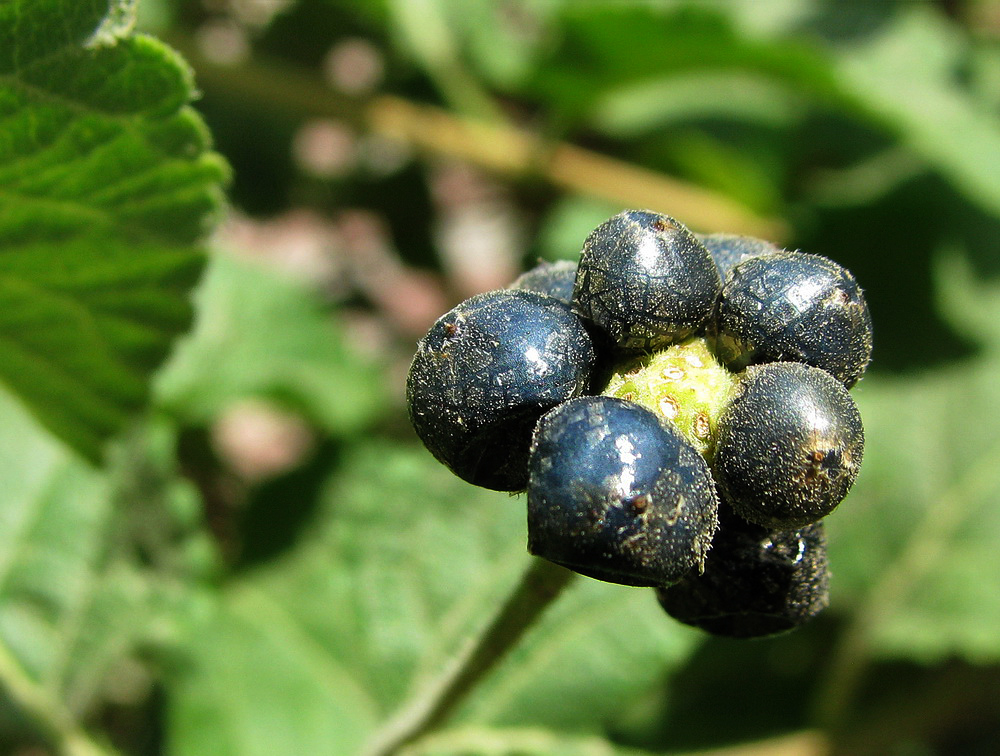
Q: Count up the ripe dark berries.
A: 8